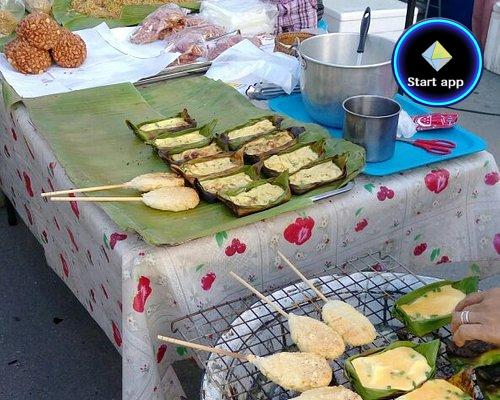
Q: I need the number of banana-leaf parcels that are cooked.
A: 10